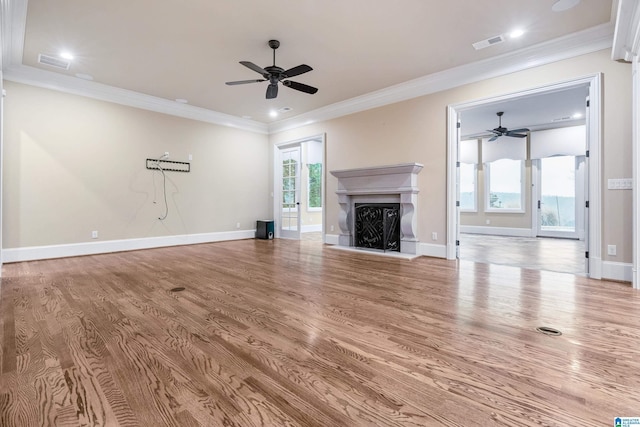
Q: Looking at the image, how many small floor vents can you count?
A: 2